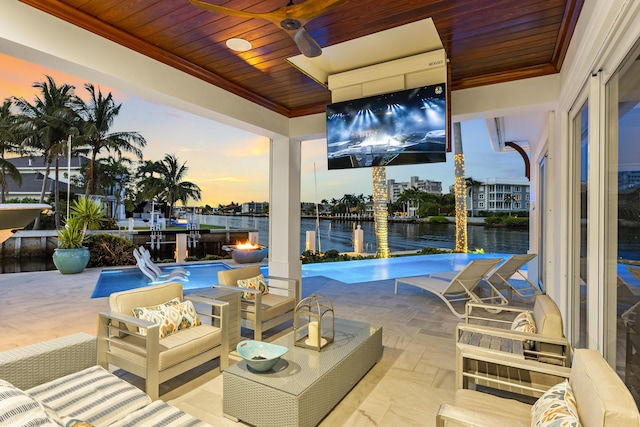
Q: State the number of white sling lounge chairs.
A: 2